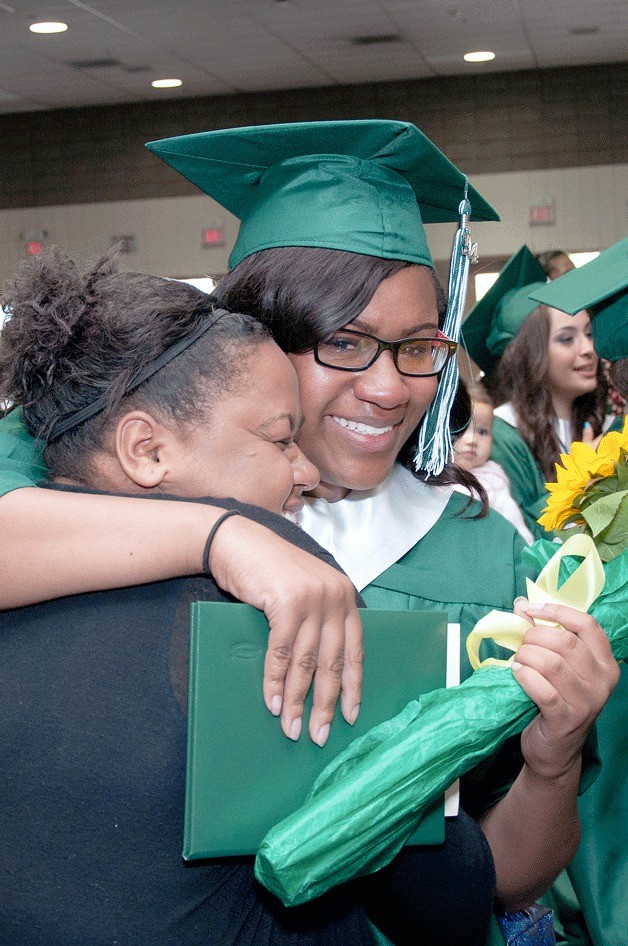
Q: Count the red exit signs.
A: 3